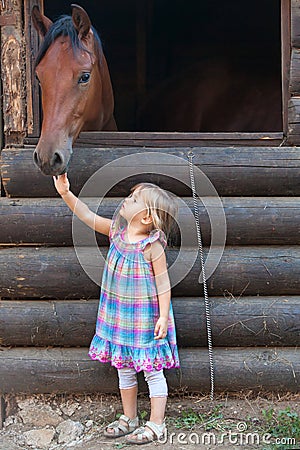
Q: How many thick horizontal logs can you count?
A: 5